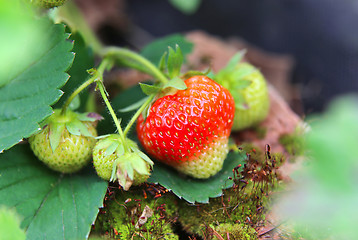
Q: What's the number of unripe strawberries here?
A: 3